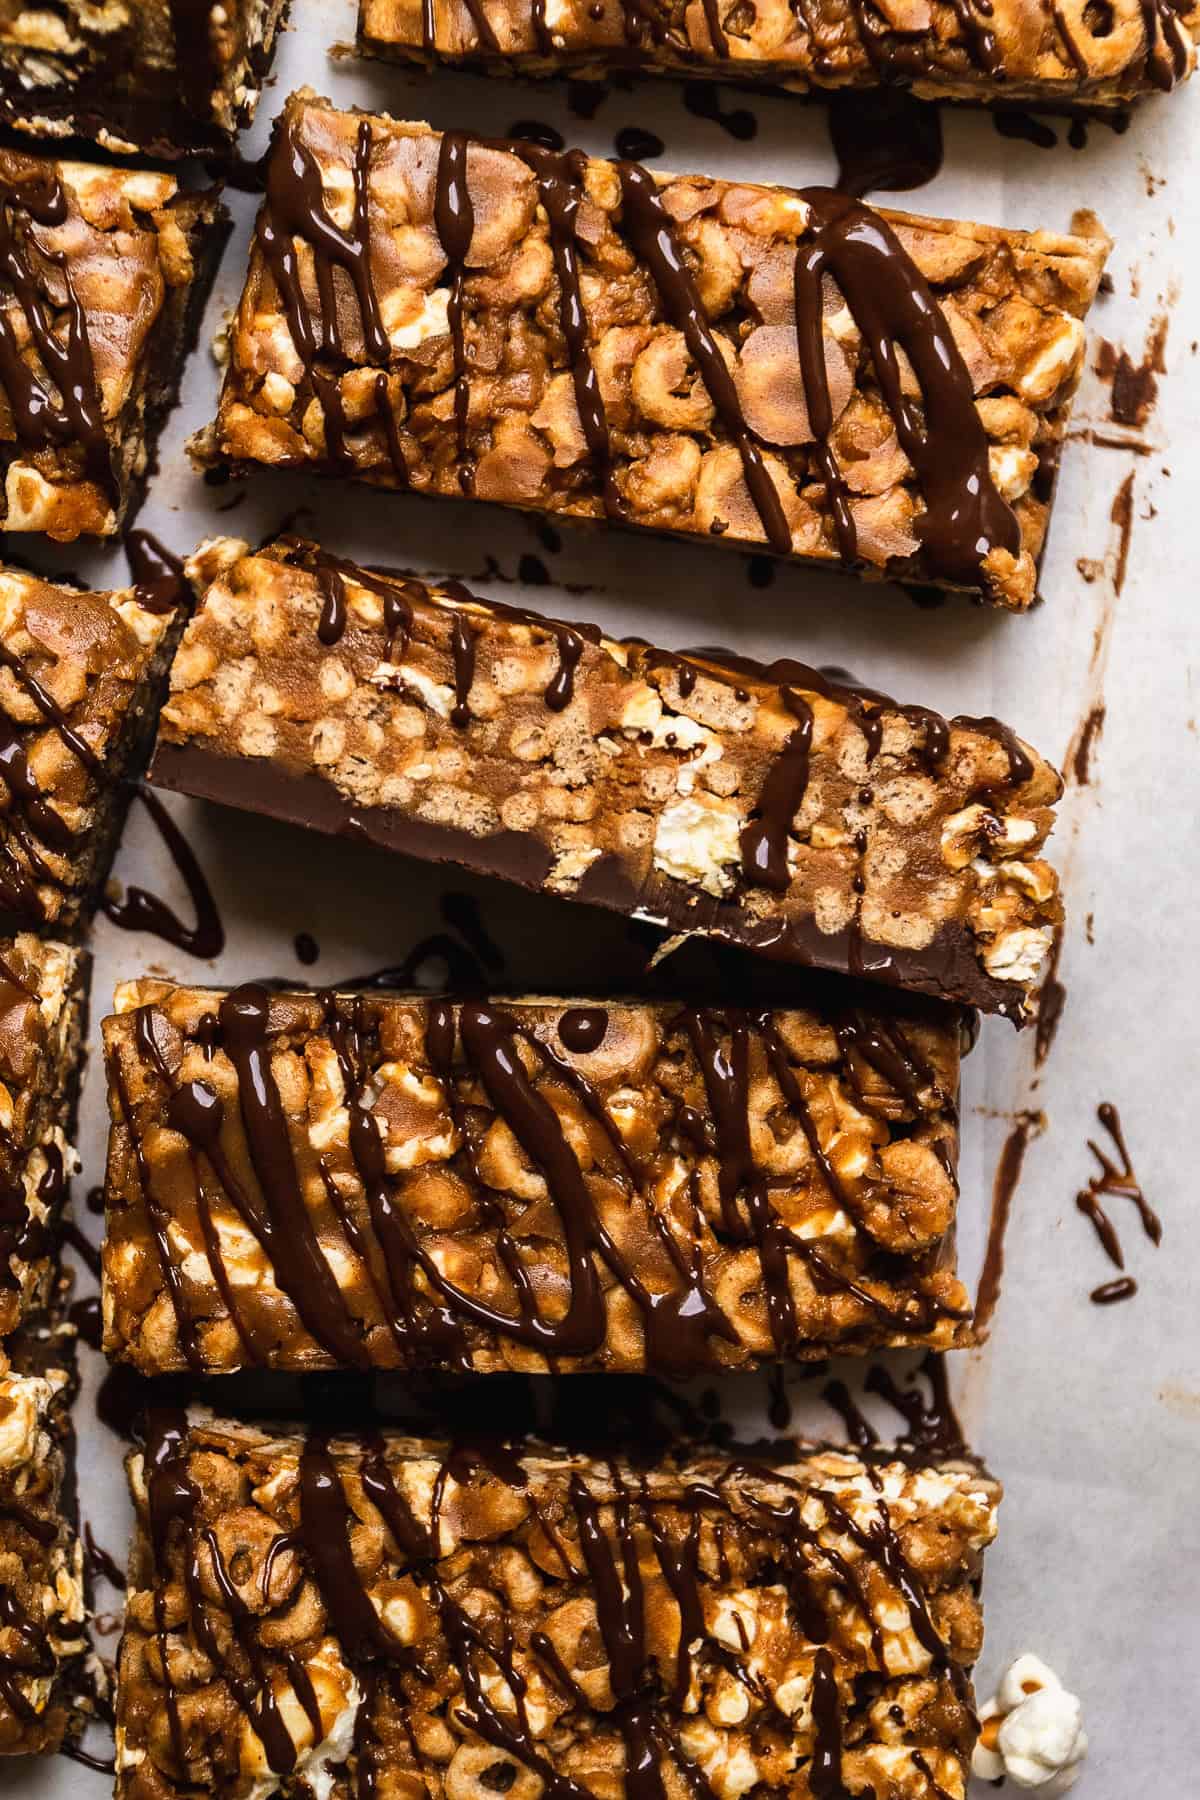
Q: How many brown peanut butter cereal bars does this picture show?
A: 10